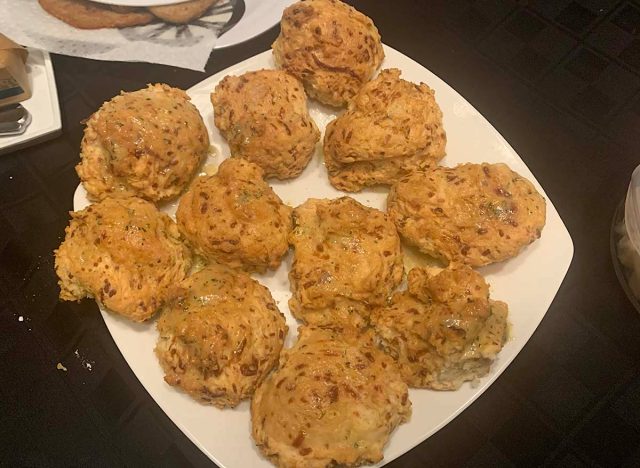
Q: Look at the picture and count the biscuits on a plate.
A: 11